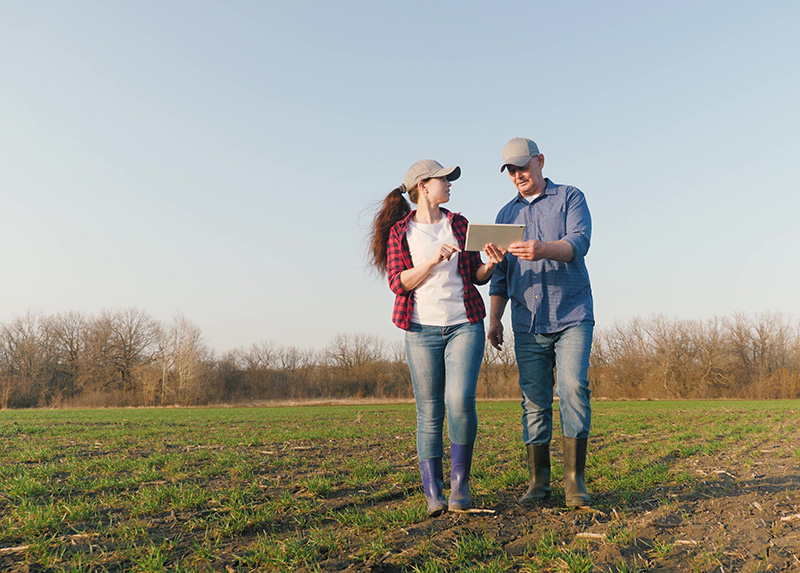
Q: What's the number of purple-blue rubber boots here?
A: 2